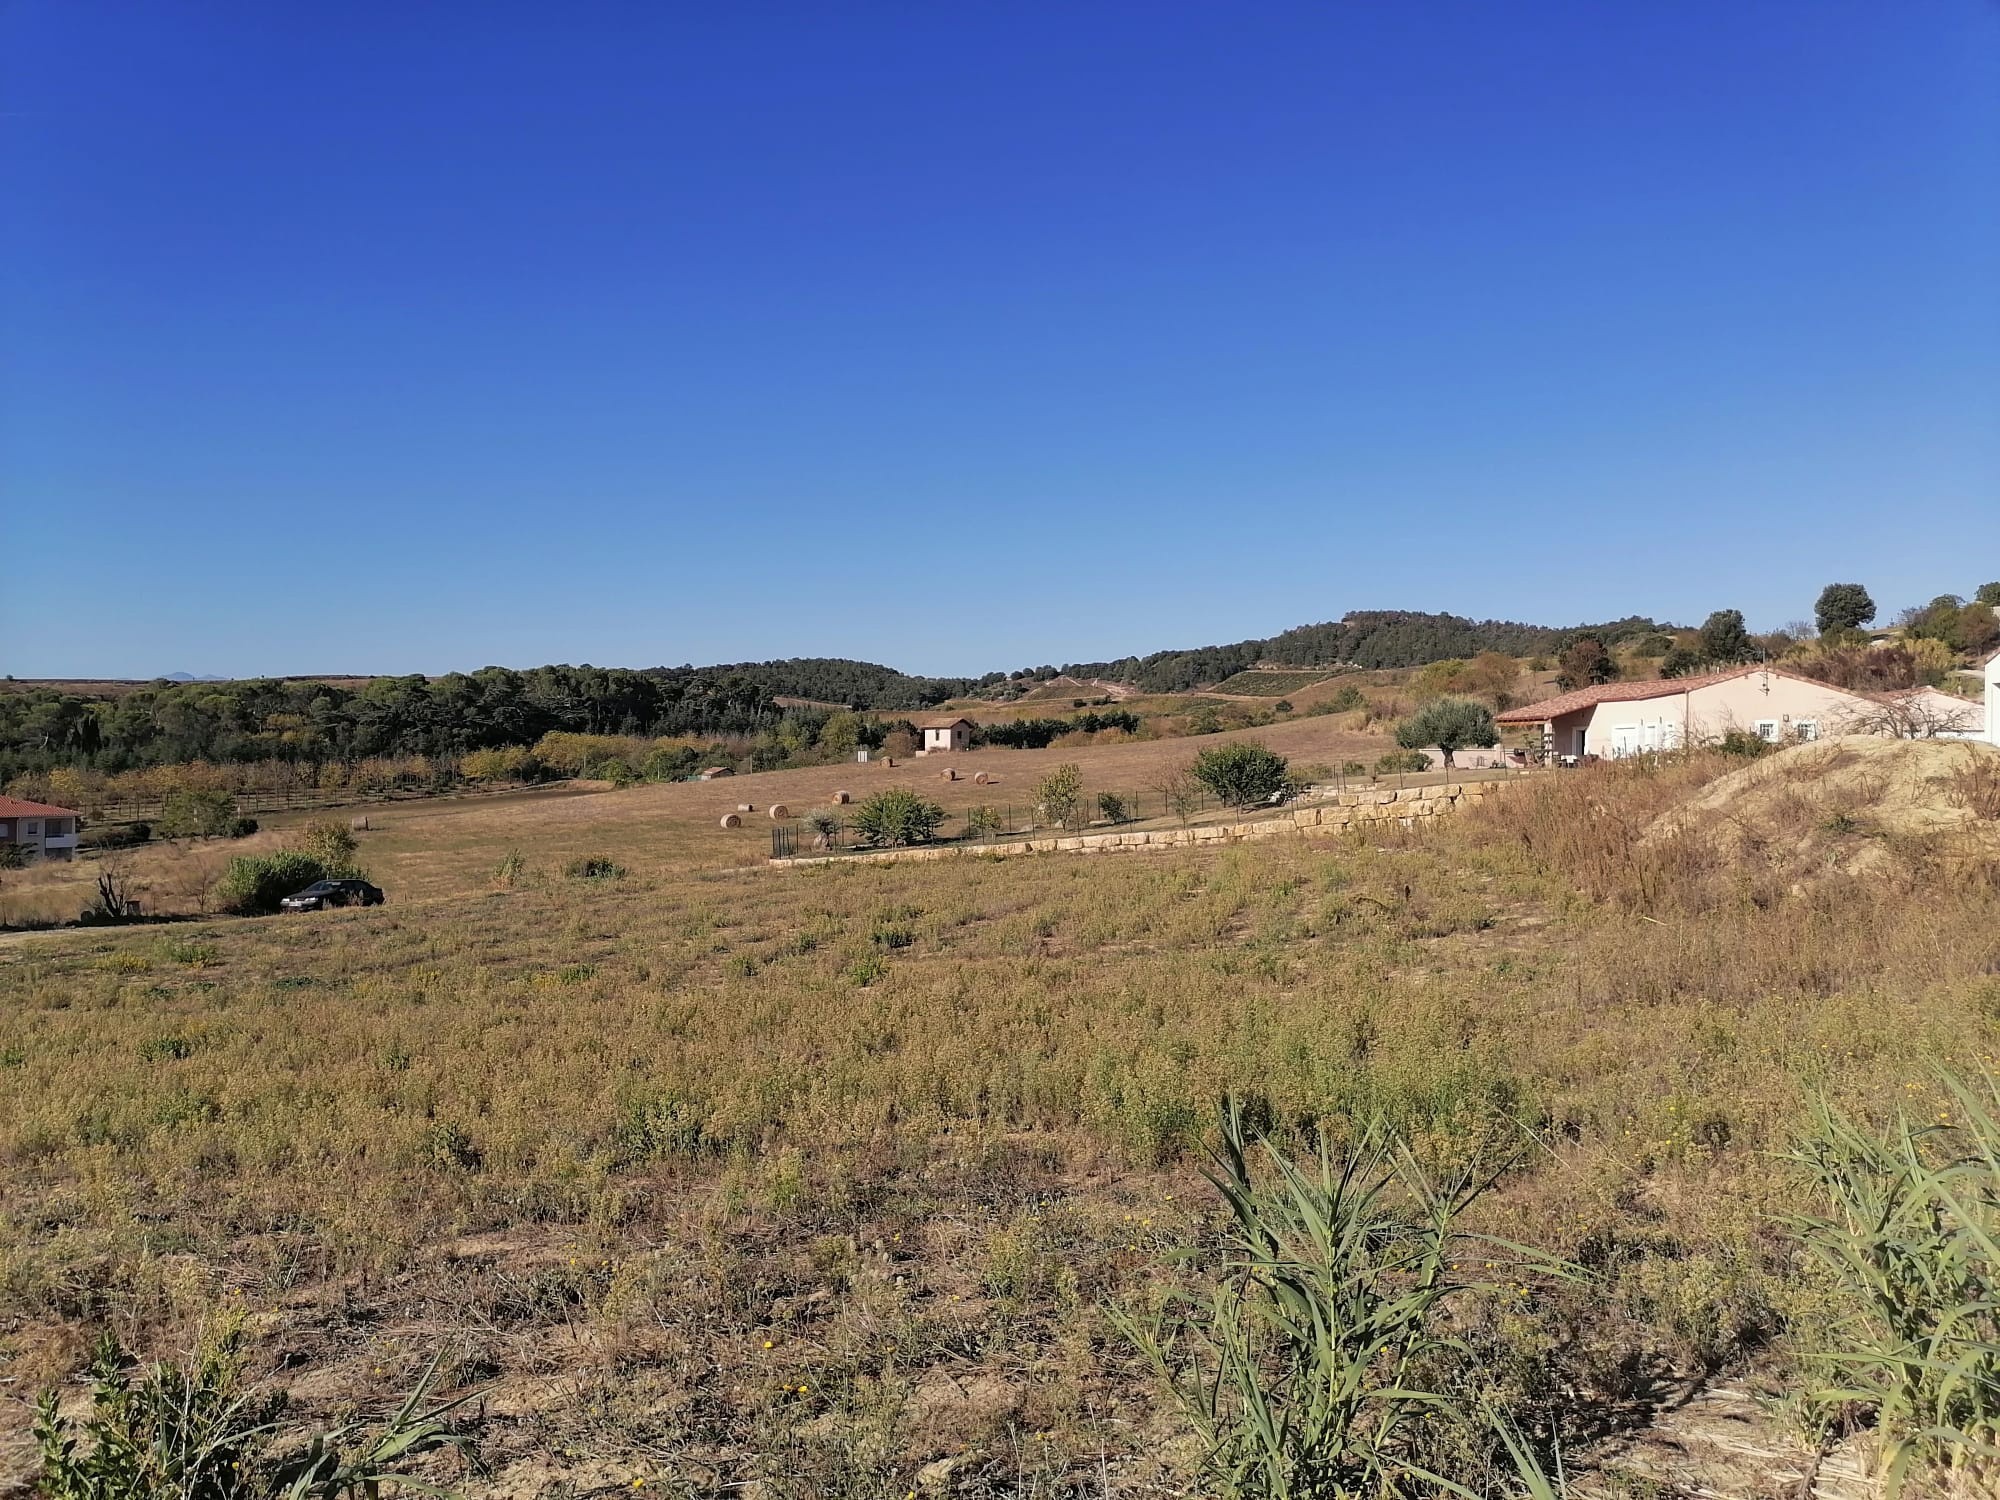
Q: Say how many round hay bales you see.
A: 8